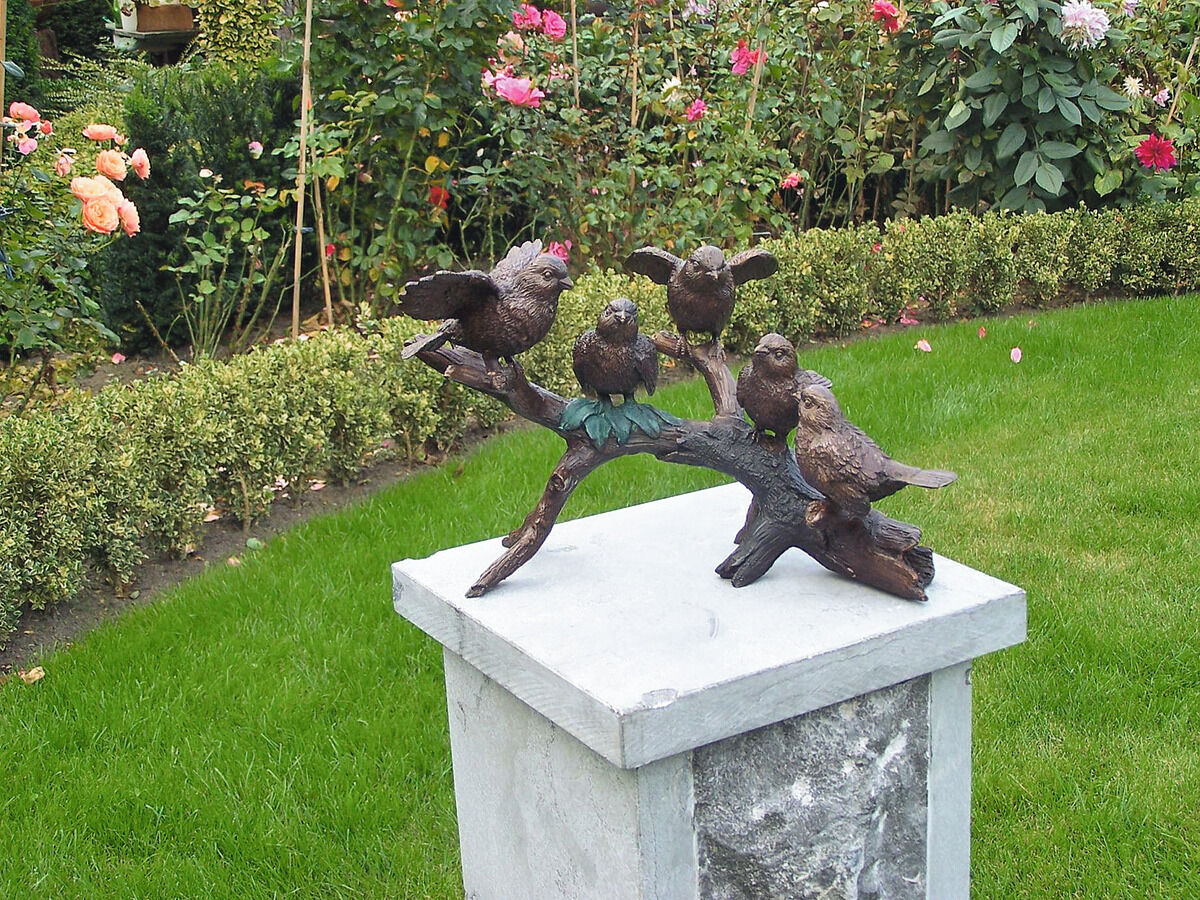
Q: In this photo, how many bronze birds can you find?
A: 5